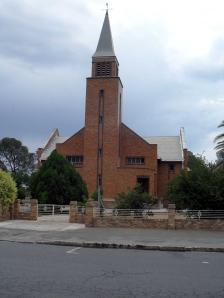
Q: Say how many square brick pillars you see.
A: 5